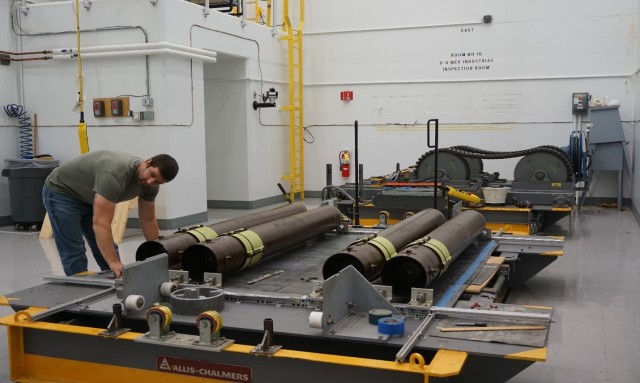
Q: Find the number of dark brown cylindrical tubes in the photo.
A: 4